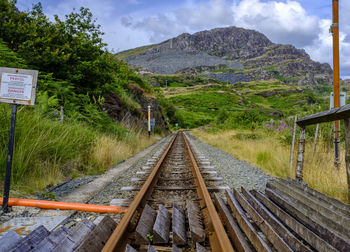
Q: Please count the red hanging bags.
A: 0